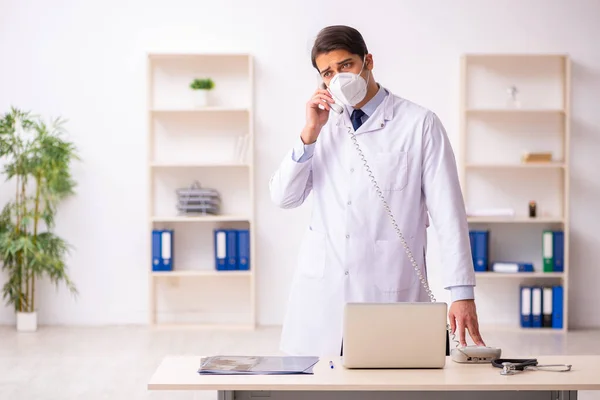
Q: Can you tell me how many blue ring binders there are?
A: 12